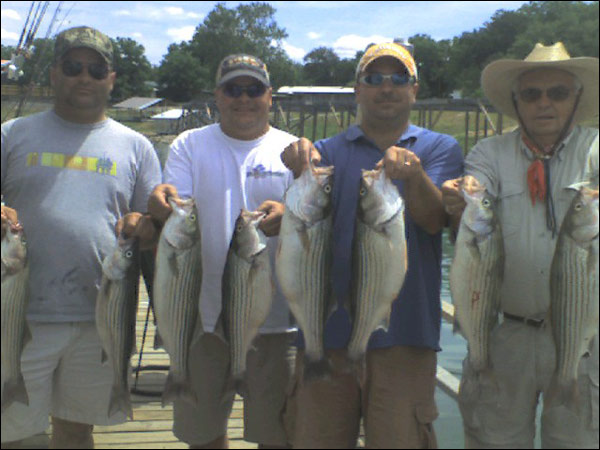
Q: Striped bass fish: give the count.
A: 8